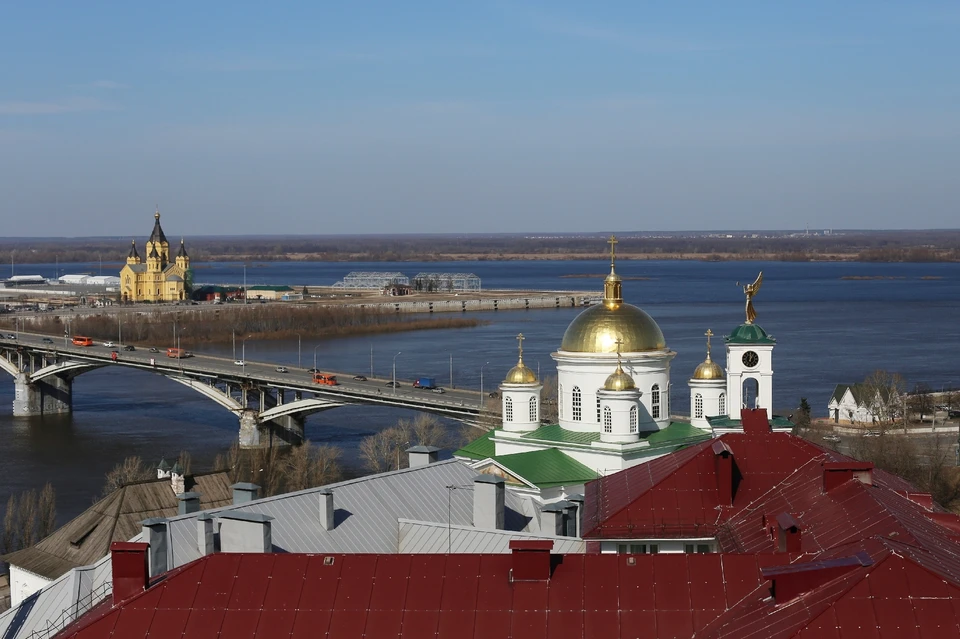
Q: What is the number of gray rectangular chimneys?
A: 11